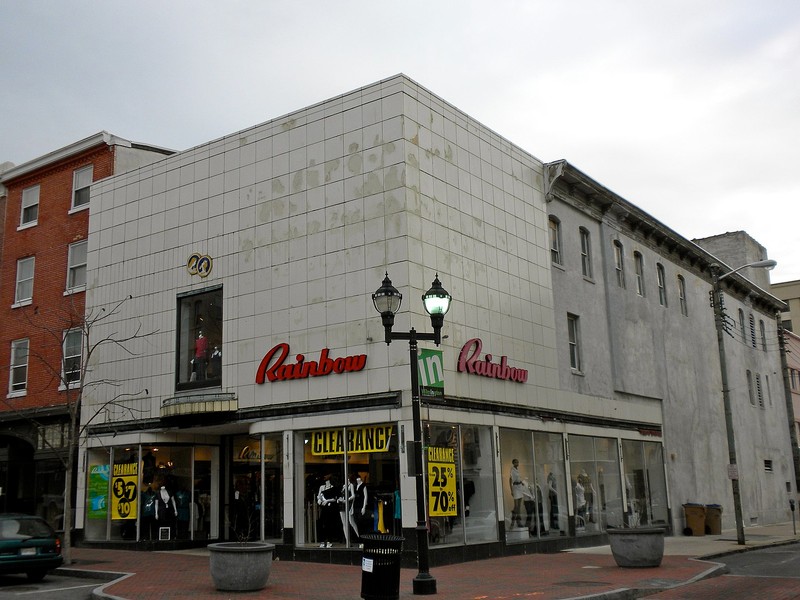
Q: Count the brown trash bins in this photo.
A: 2